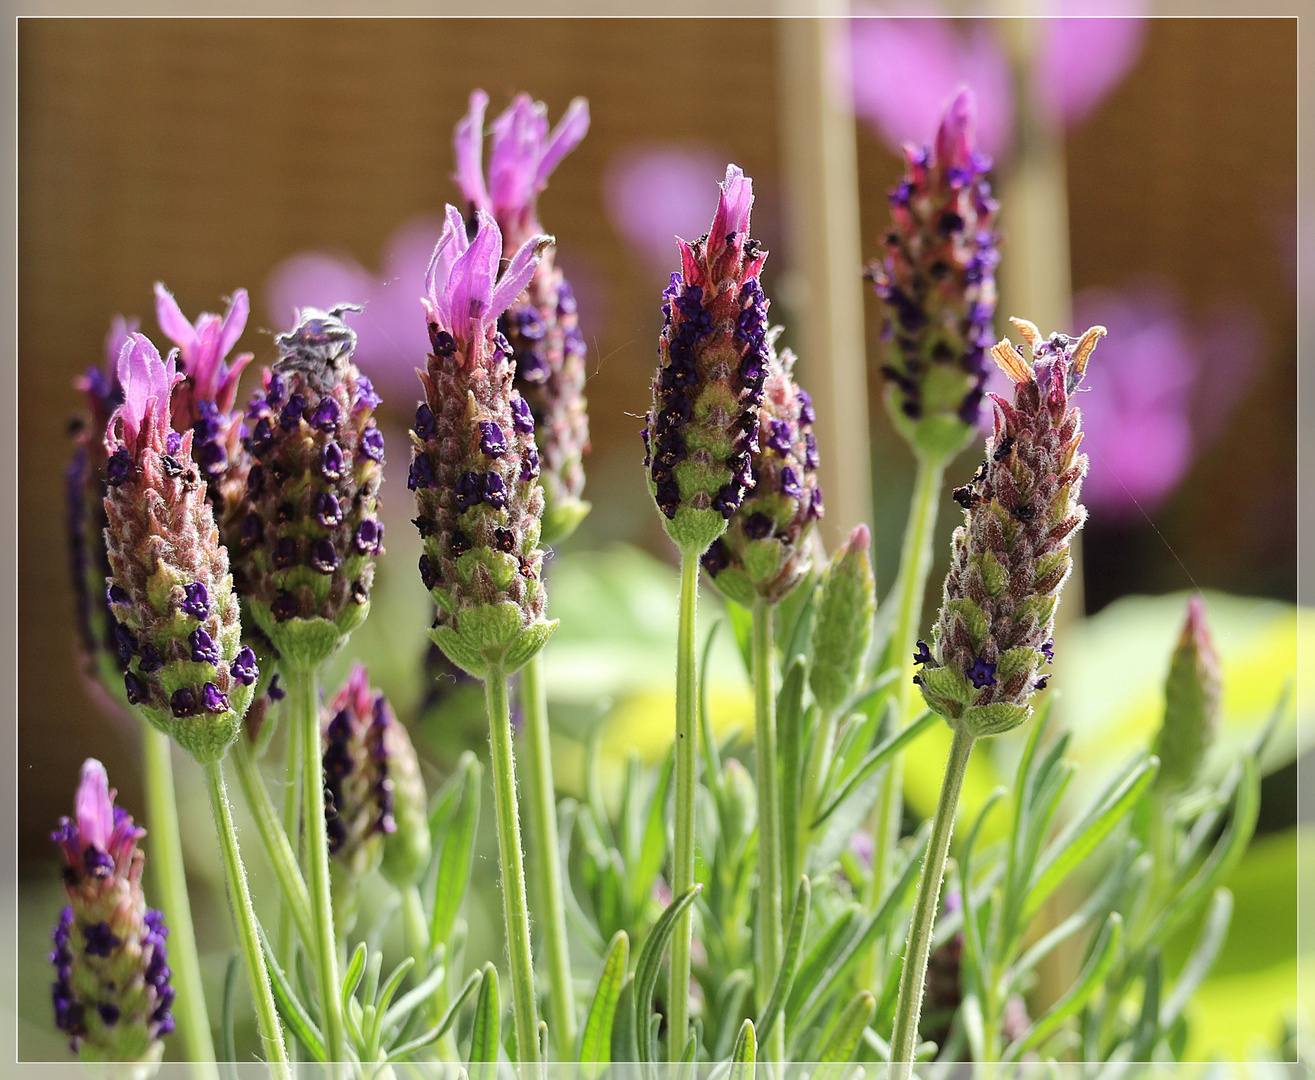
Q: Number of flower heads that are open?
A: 12